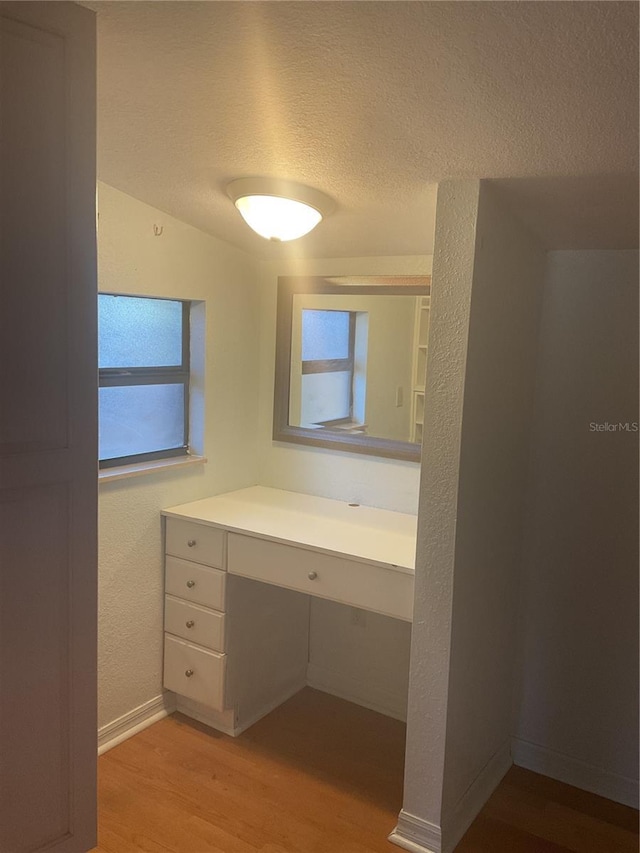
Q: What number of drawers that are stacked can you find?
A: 4